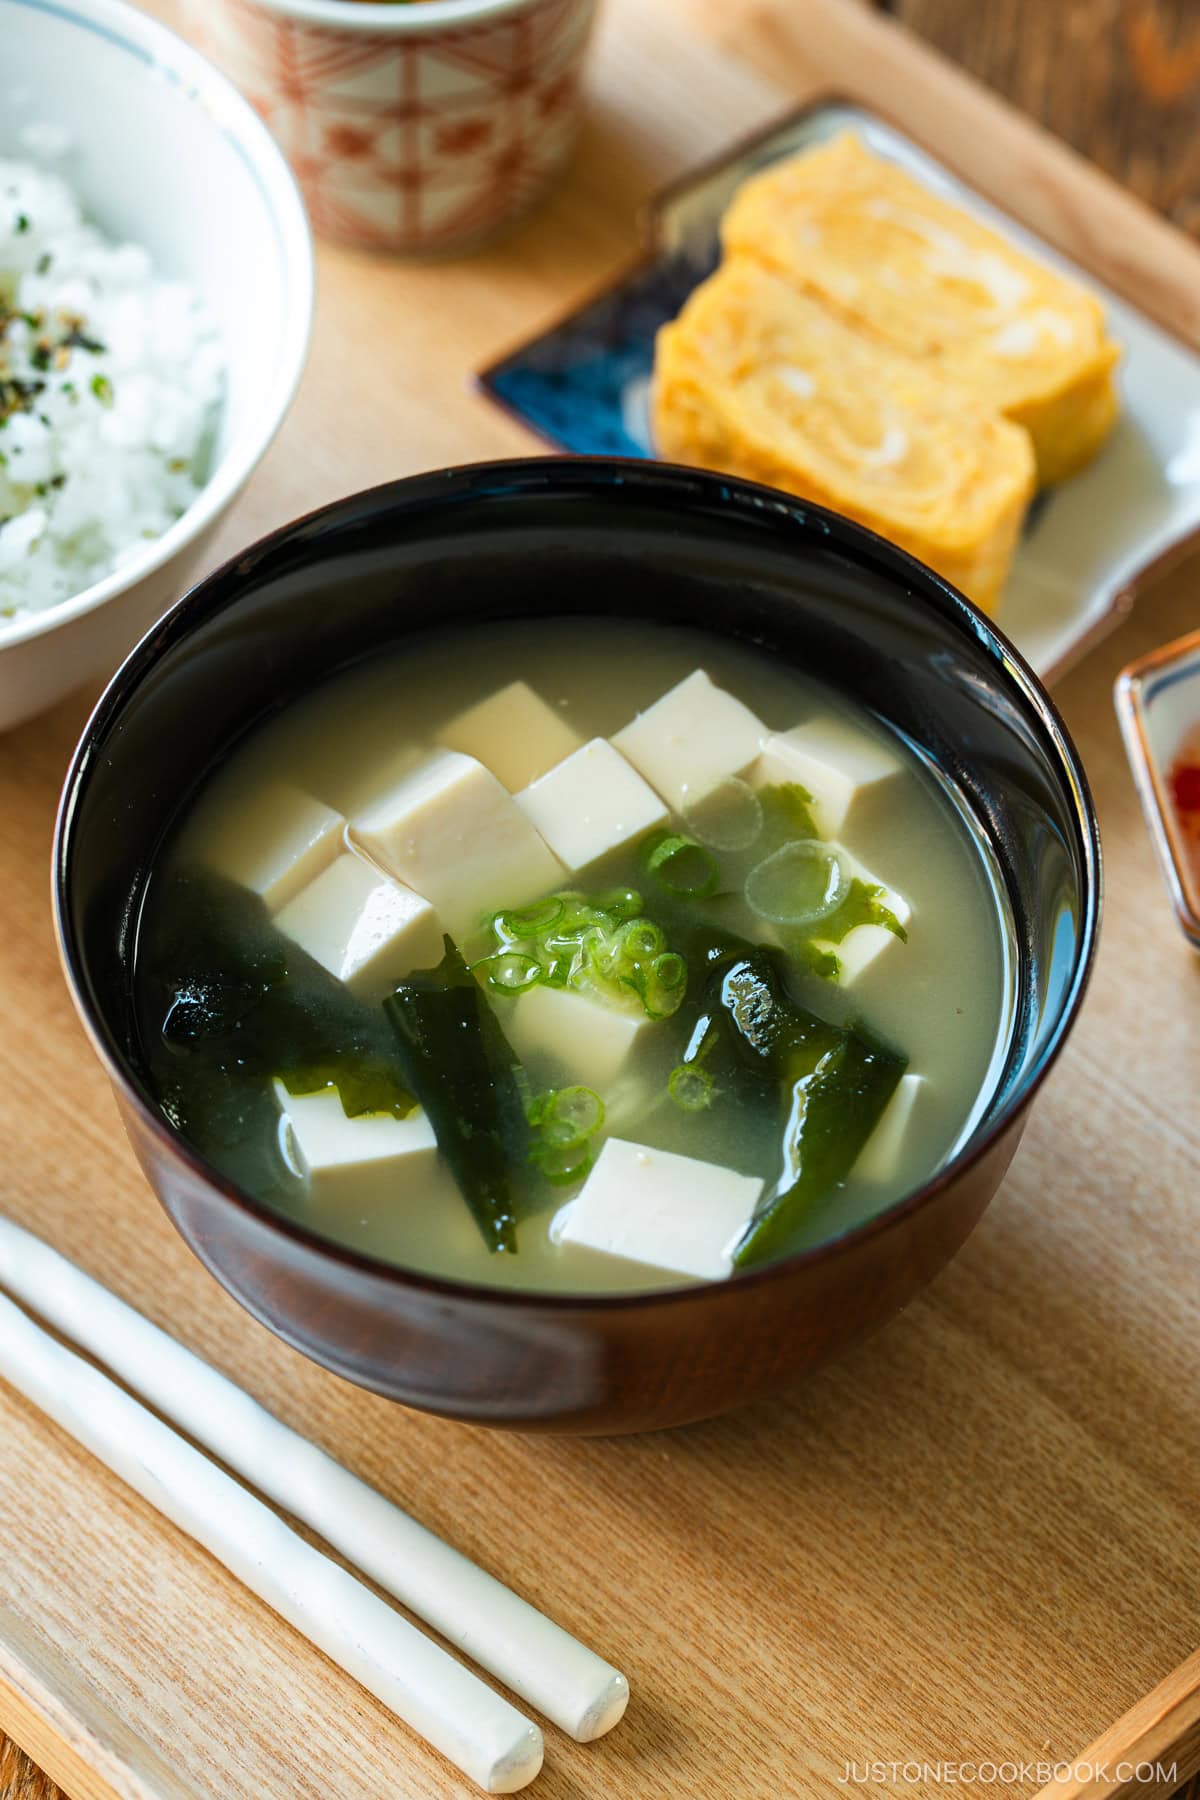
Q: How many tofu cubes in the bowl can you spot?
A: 12